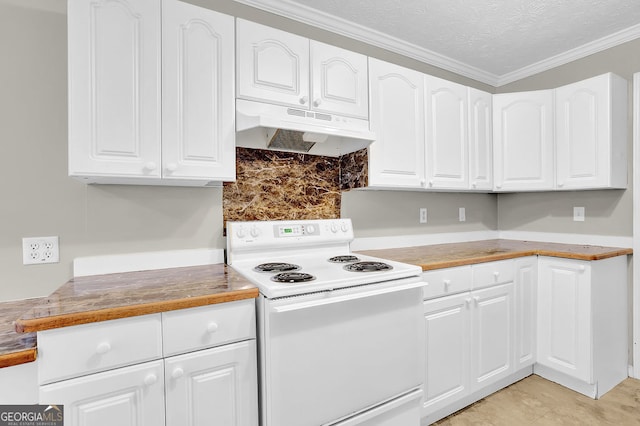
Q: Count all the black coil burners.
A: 4